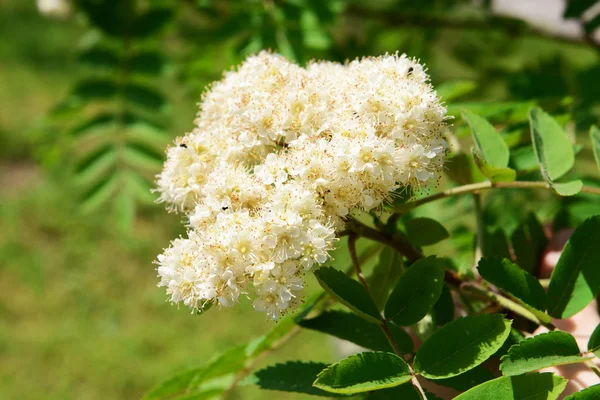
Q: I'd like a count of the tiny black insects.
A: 3